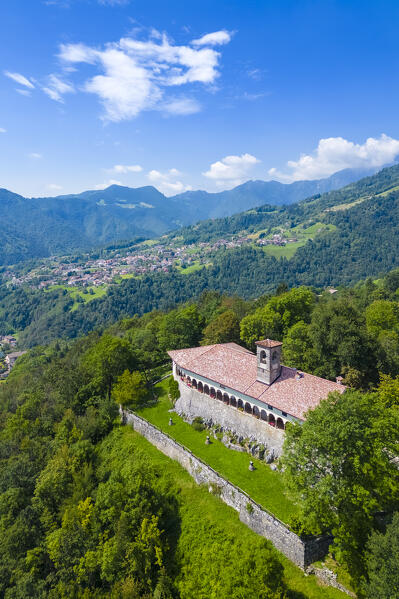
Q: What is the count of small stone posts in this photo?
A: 3